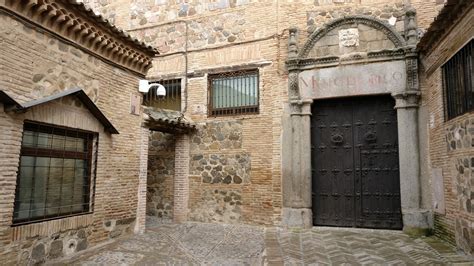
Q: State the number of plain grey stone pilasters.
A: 2